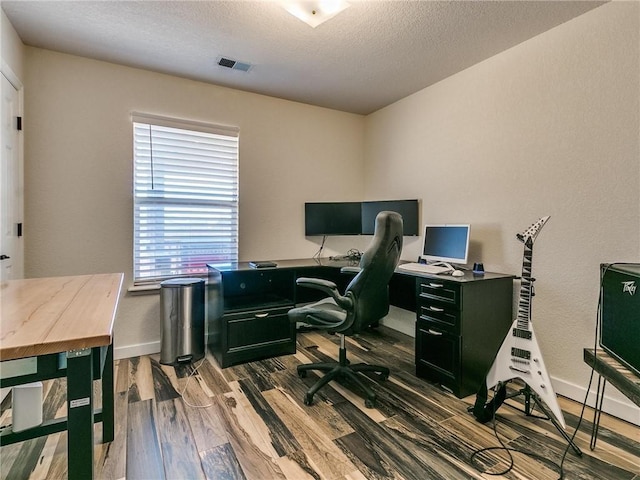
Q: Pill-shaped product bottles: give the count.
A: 0